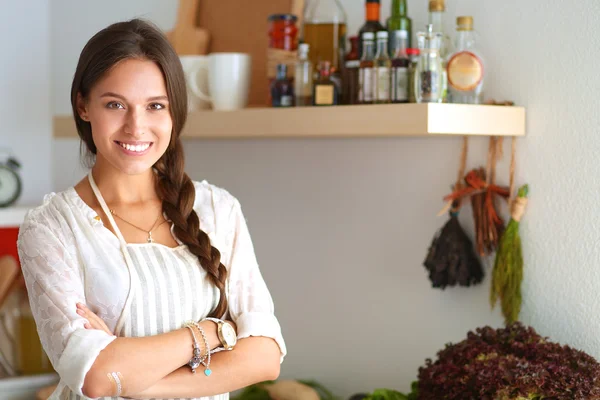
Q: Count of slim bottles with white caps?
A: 3